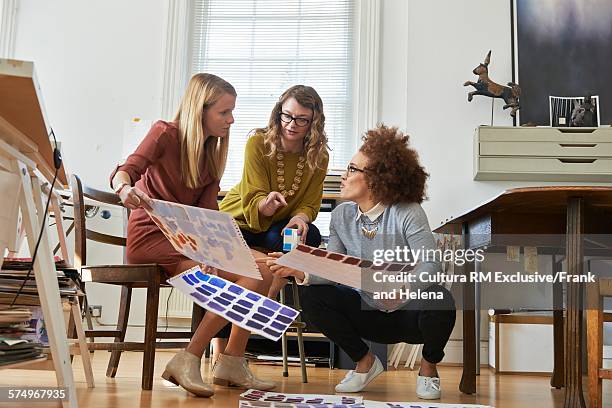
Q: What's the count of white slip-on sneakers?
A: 2